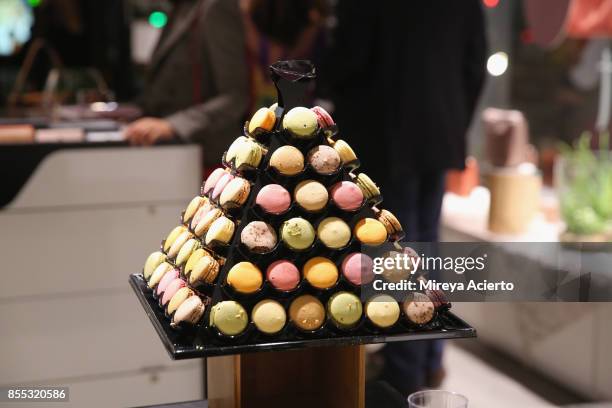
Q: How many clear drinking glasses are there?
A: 1